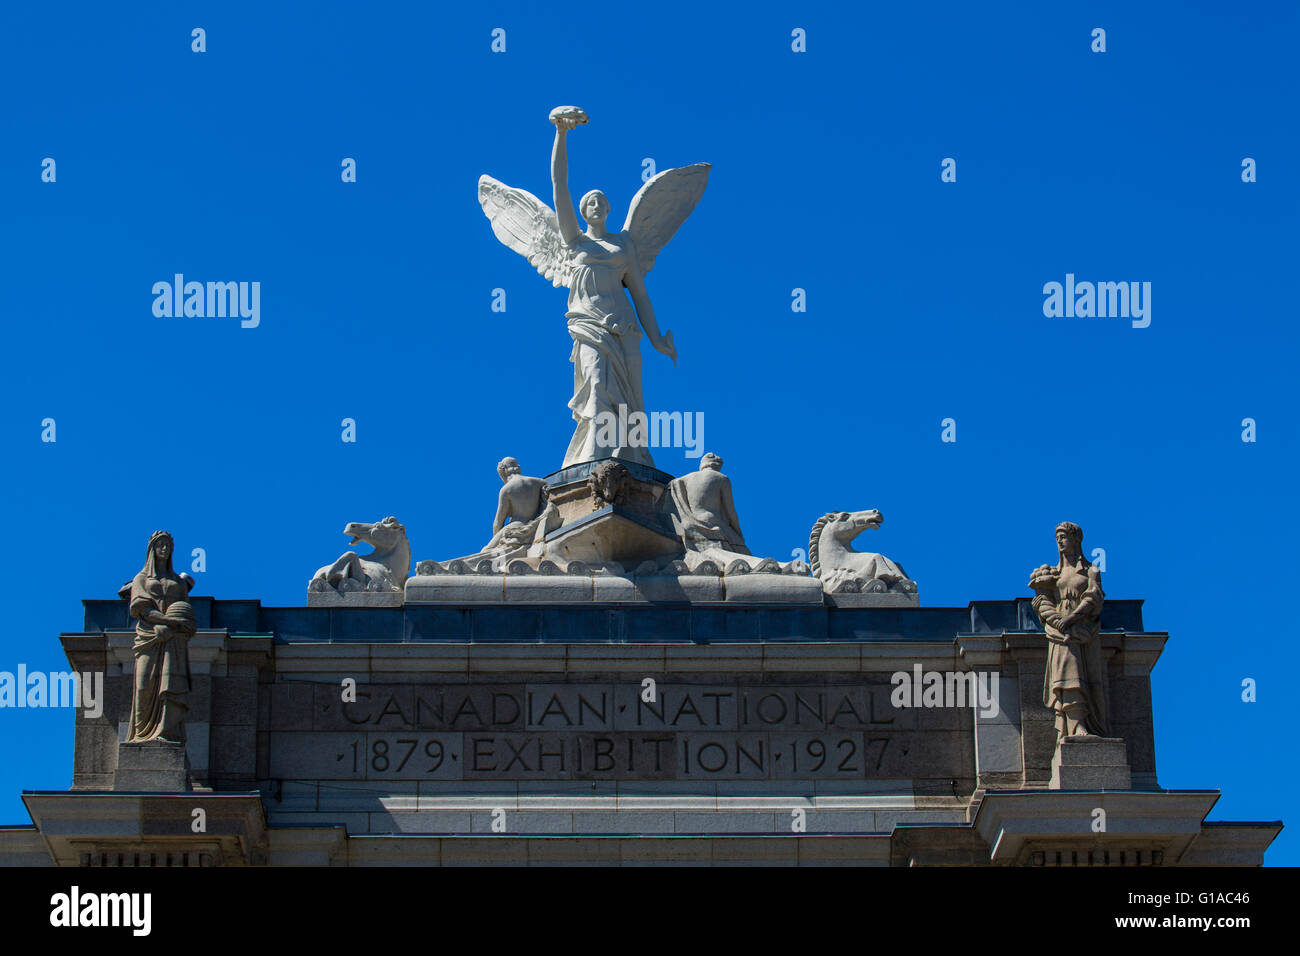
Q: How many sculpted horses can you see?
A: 2